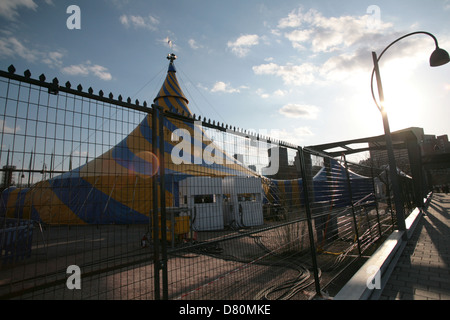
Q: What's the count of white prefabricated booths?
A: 2